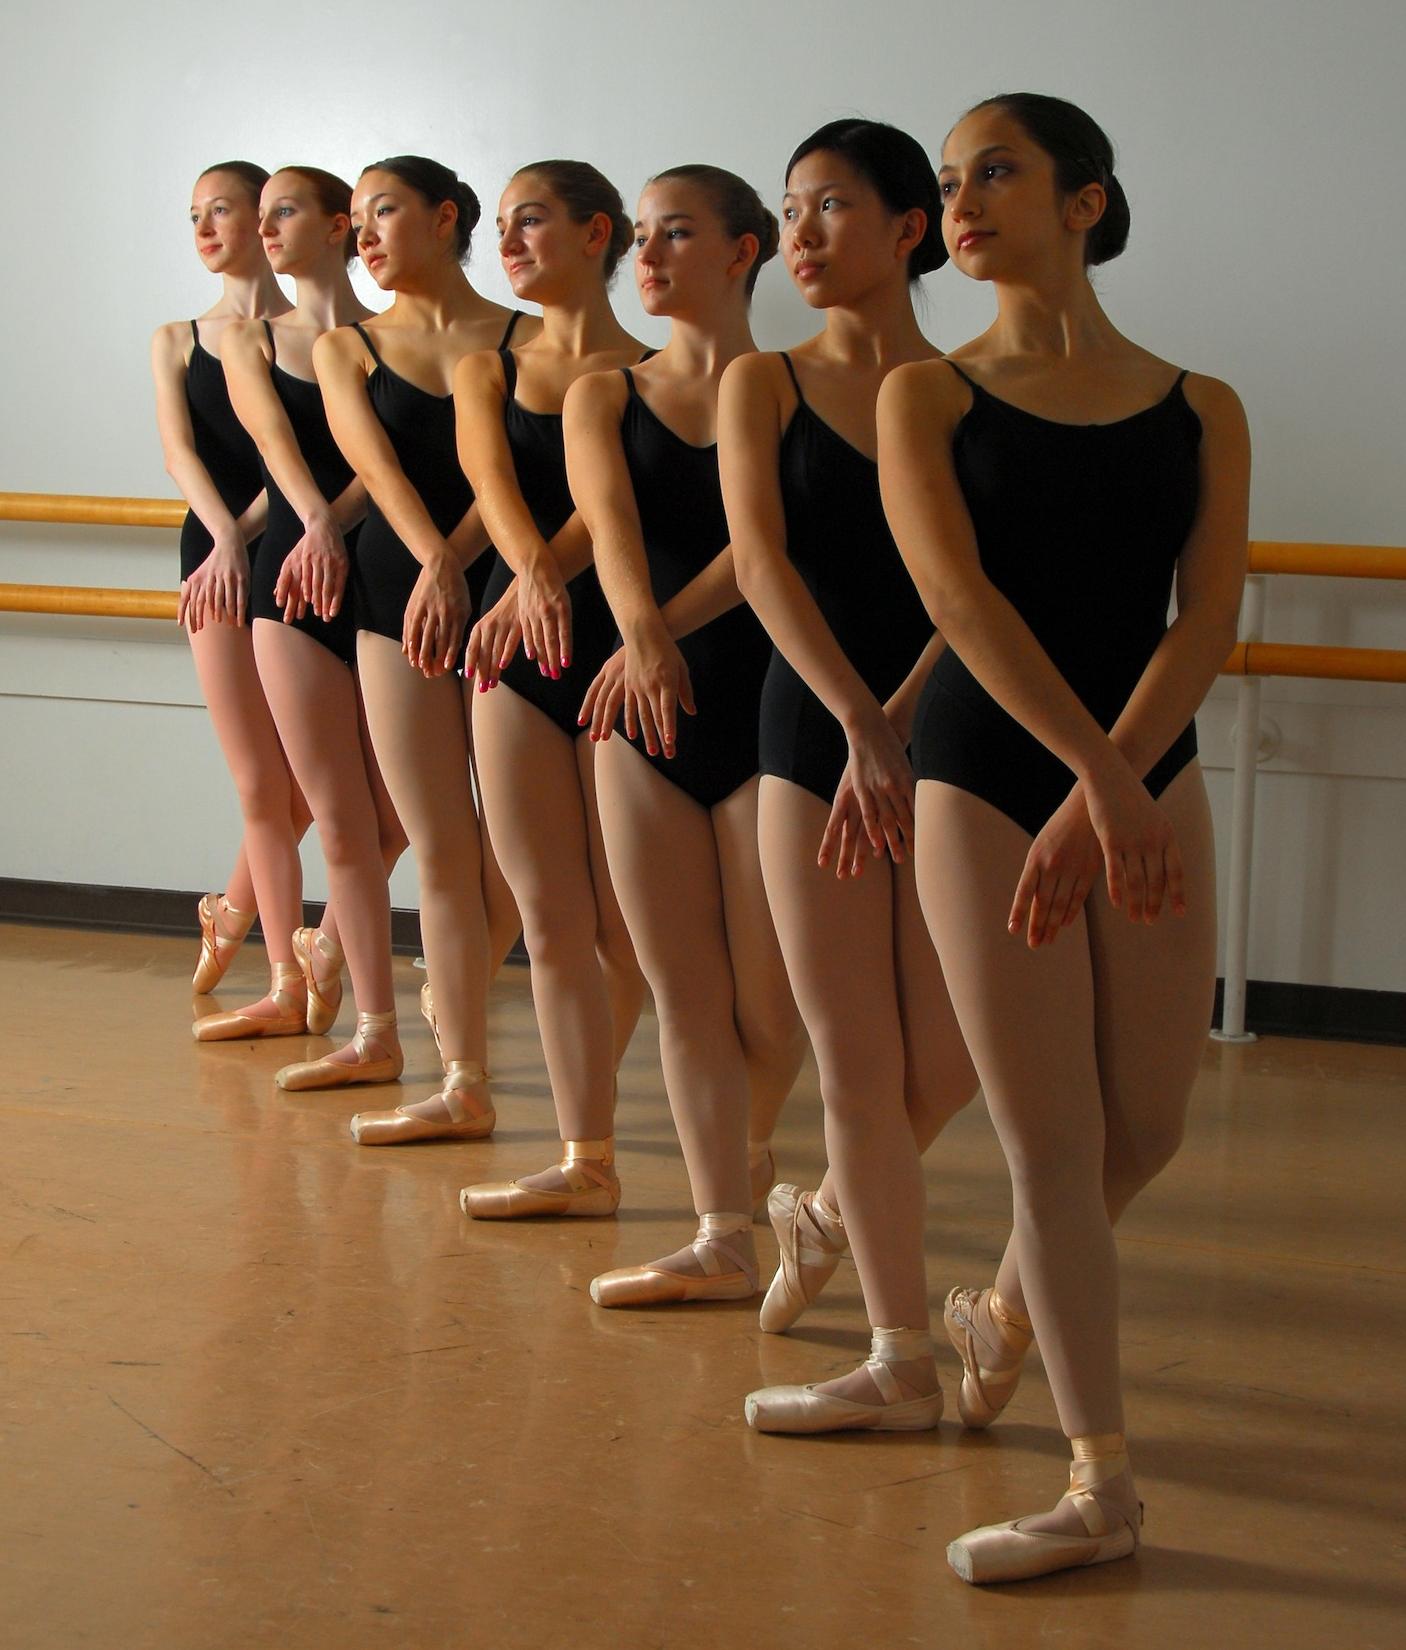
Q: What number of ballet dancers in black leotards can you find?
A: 7